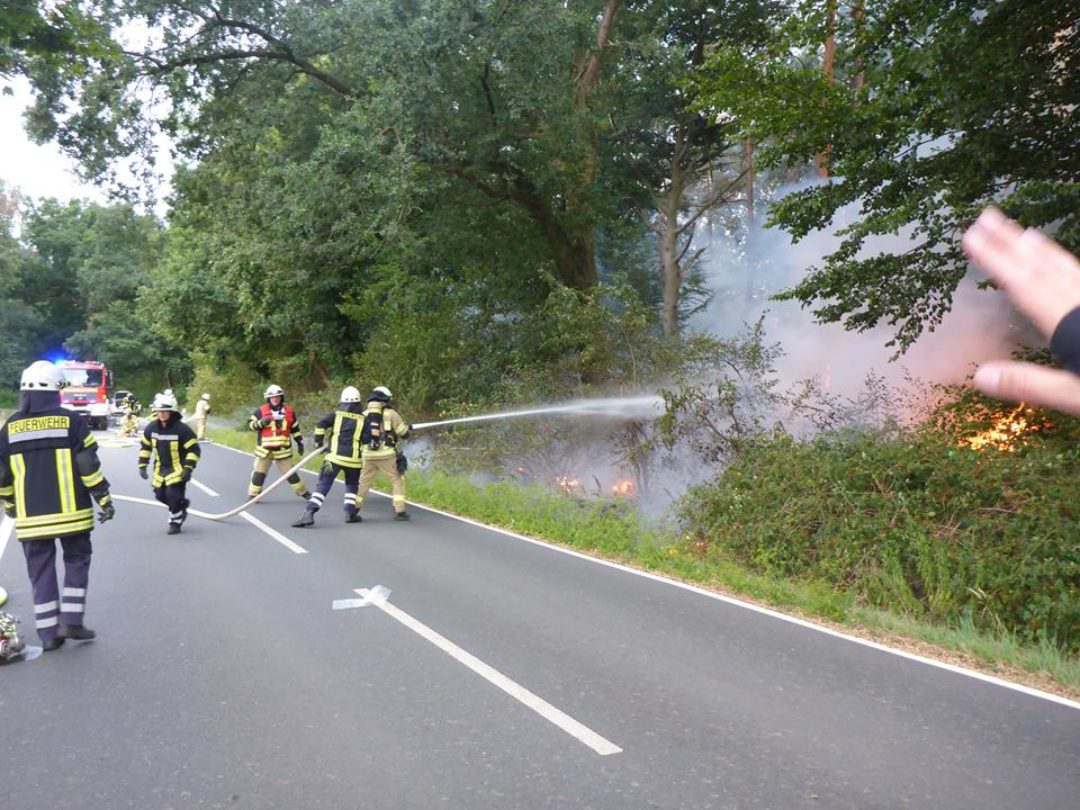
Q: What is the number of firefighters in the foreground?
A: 5